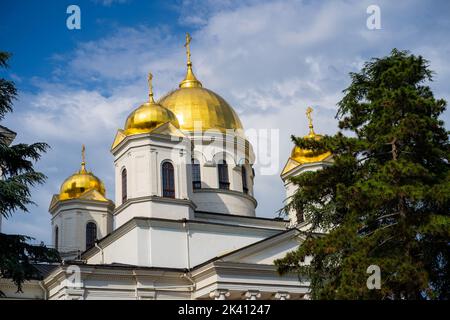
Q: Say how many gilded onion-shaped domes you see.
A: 4